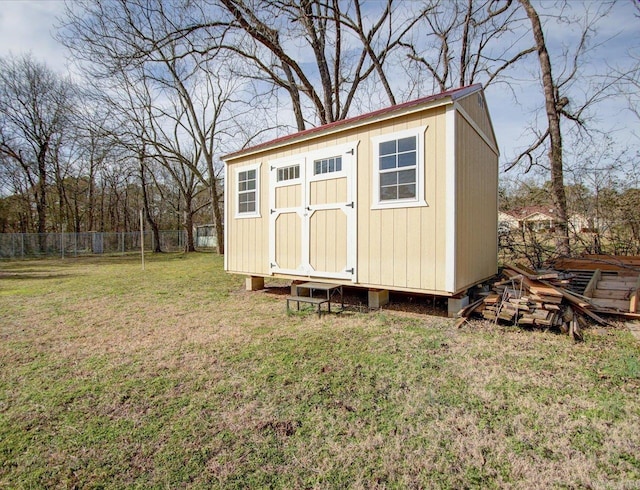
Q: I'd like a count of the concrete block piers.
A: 4